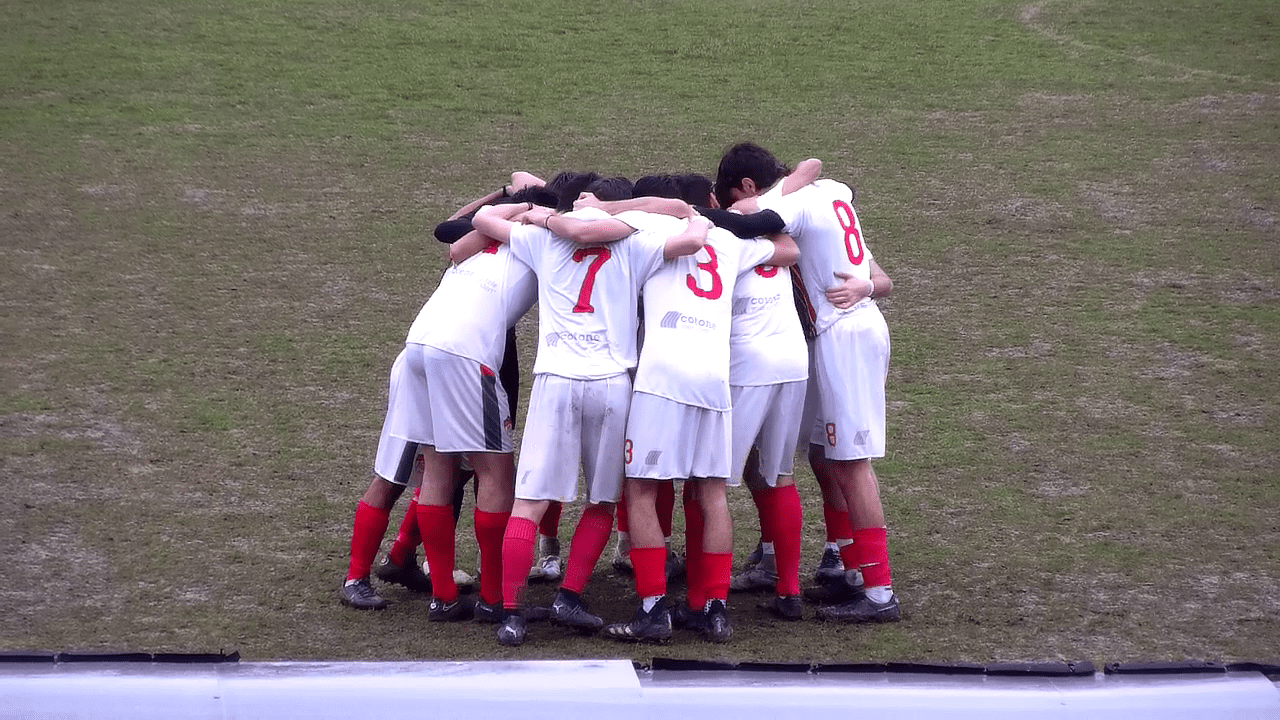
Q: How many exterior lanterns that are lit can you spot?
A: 0